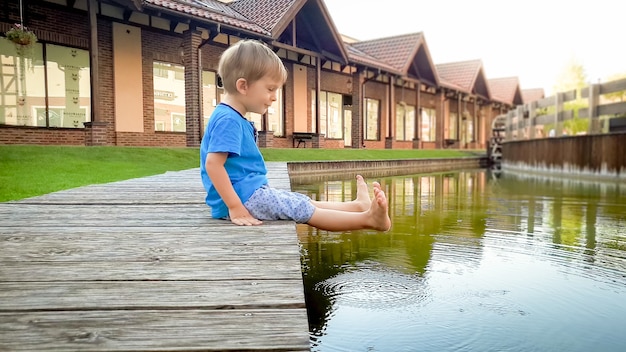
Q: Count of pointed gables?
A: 5